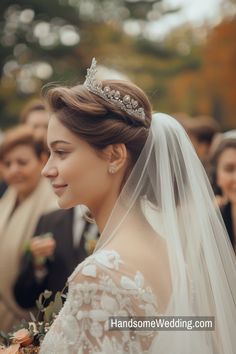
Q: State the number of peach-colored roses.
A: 2